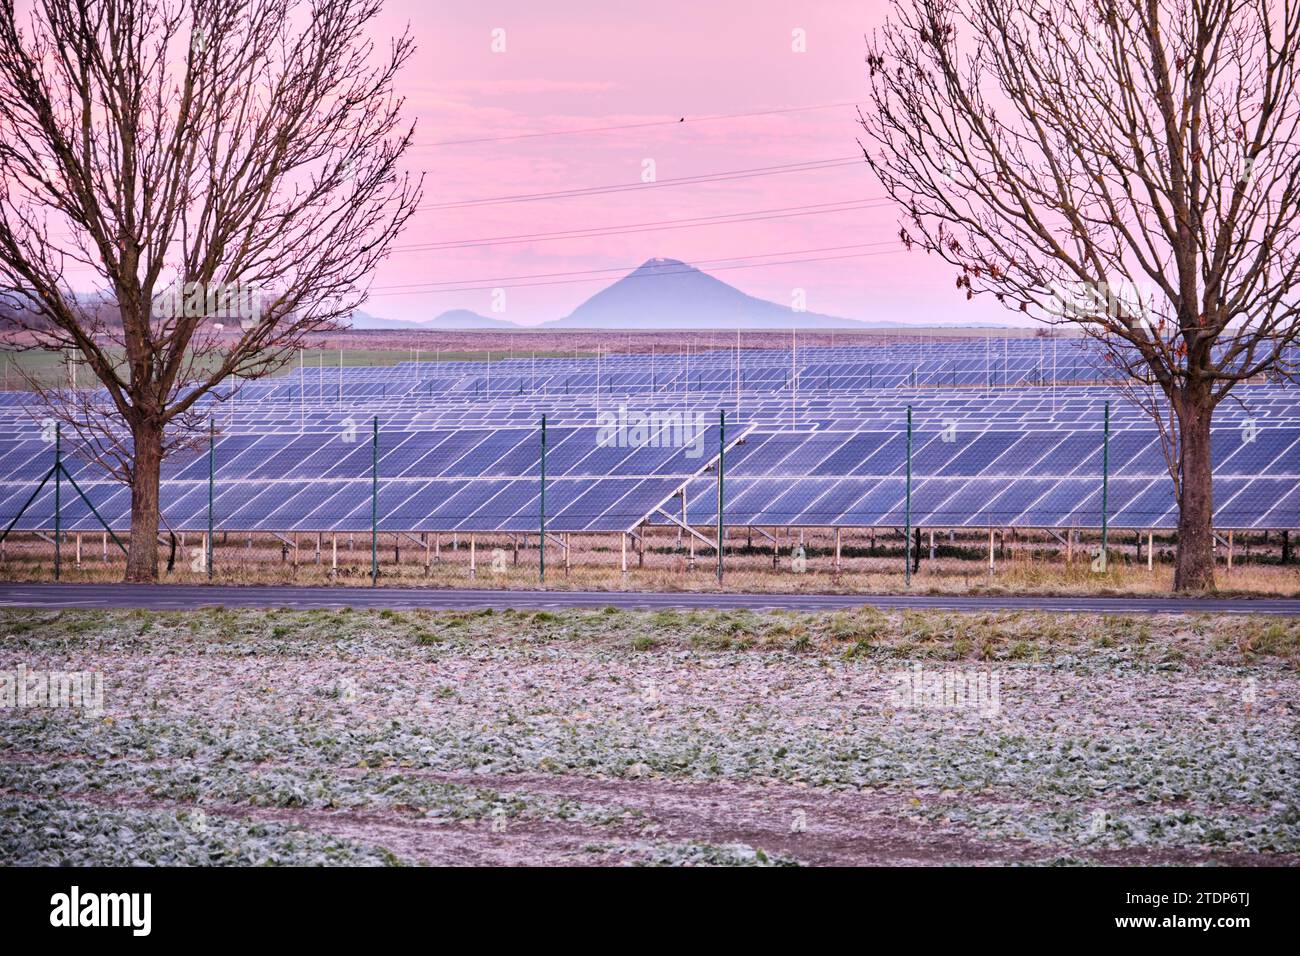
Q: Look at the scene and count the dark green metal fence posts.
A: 7